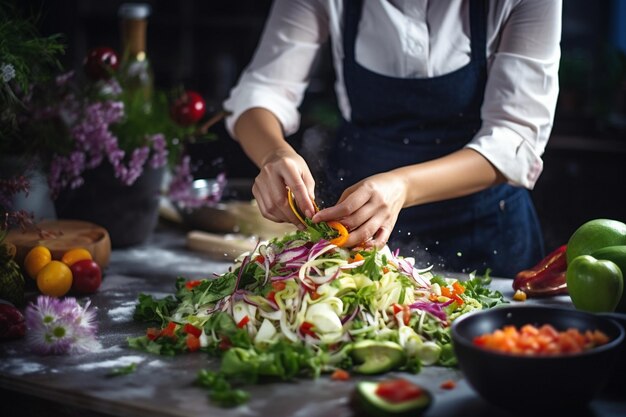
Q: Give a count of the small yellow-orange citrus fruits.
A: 3